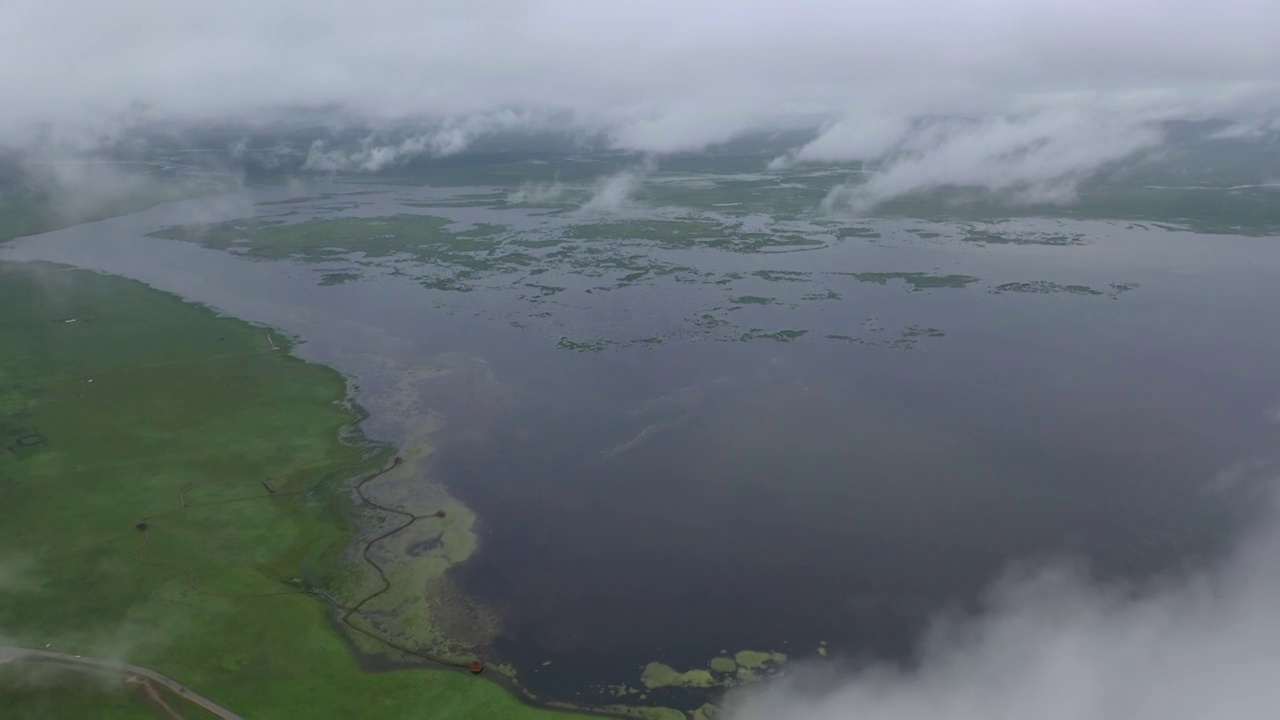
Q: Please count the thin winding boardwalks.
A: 1